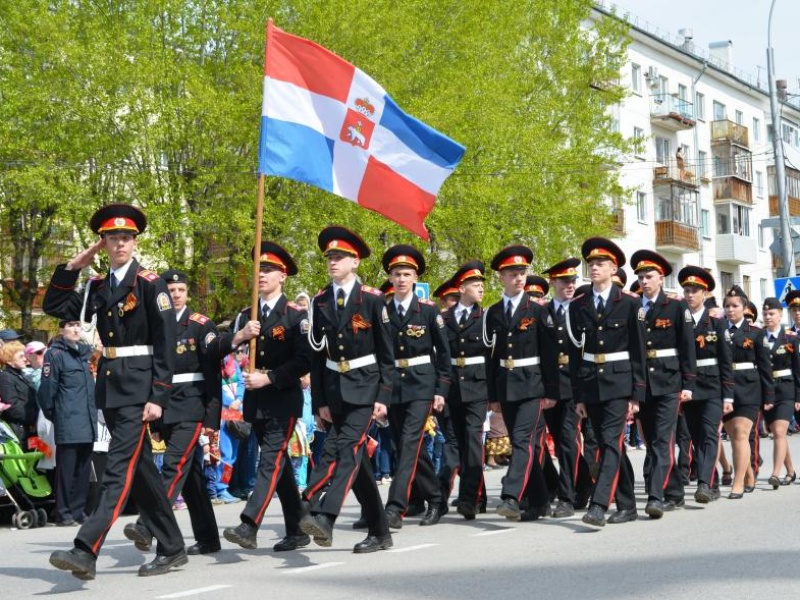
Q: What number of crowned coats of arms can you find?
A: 1